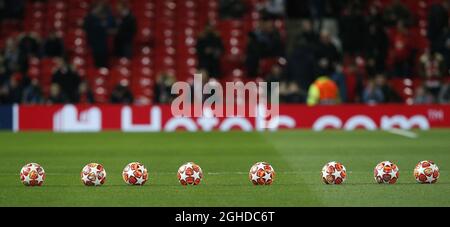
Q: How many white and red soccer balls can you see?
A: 8